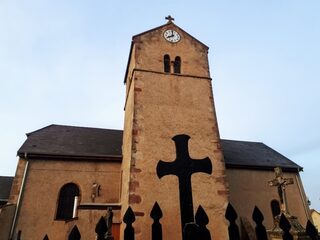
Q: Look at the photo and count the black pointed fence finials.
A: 10